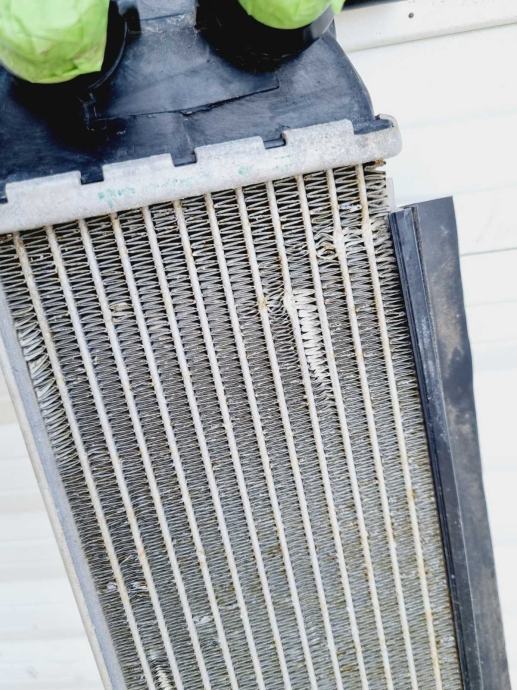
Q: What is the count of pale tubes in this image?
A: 12